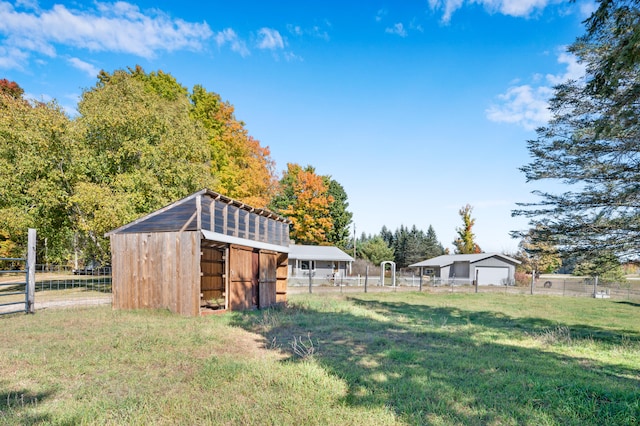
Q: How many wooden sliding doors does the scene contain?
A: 2